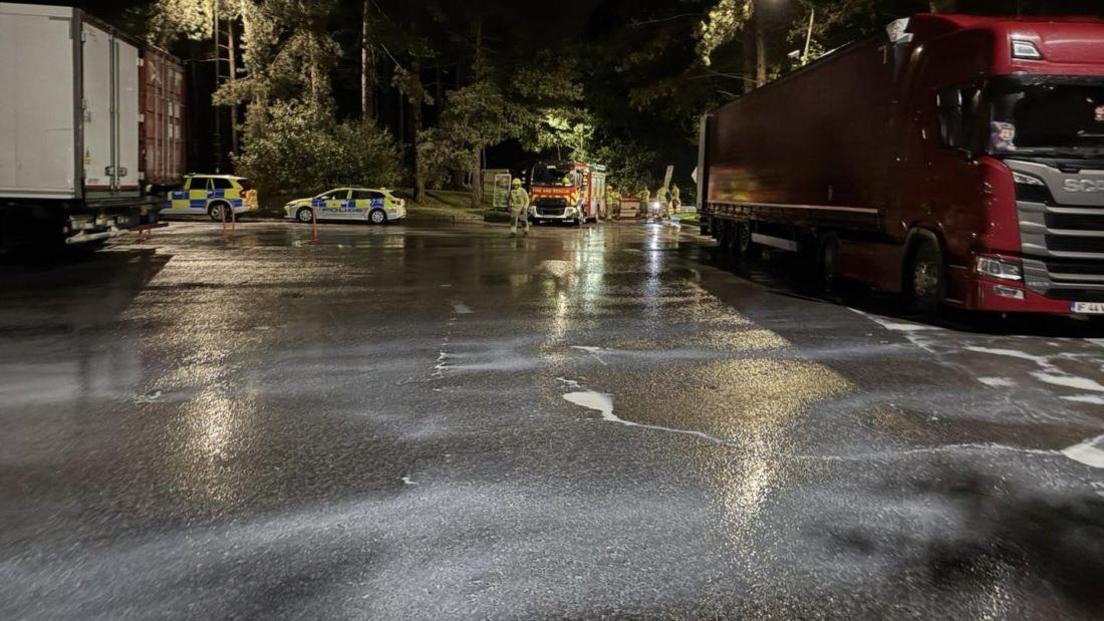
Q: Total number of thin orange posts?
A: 3